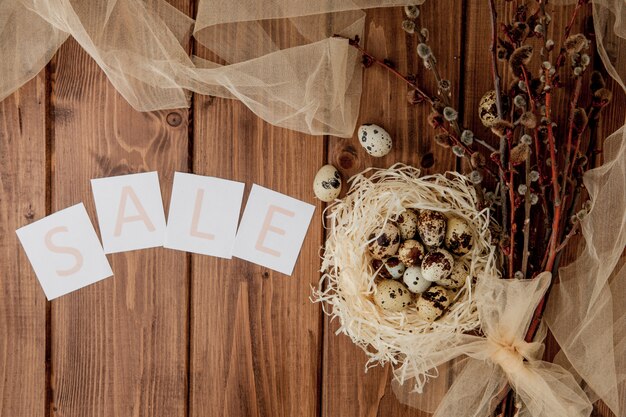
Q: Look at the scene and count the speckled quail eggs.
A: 14